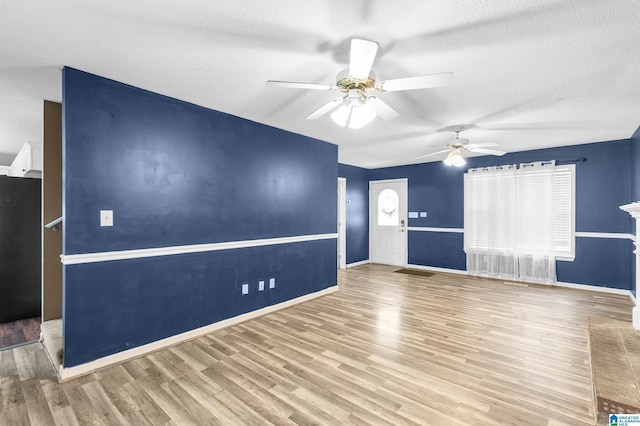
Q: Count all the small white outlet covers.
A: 3